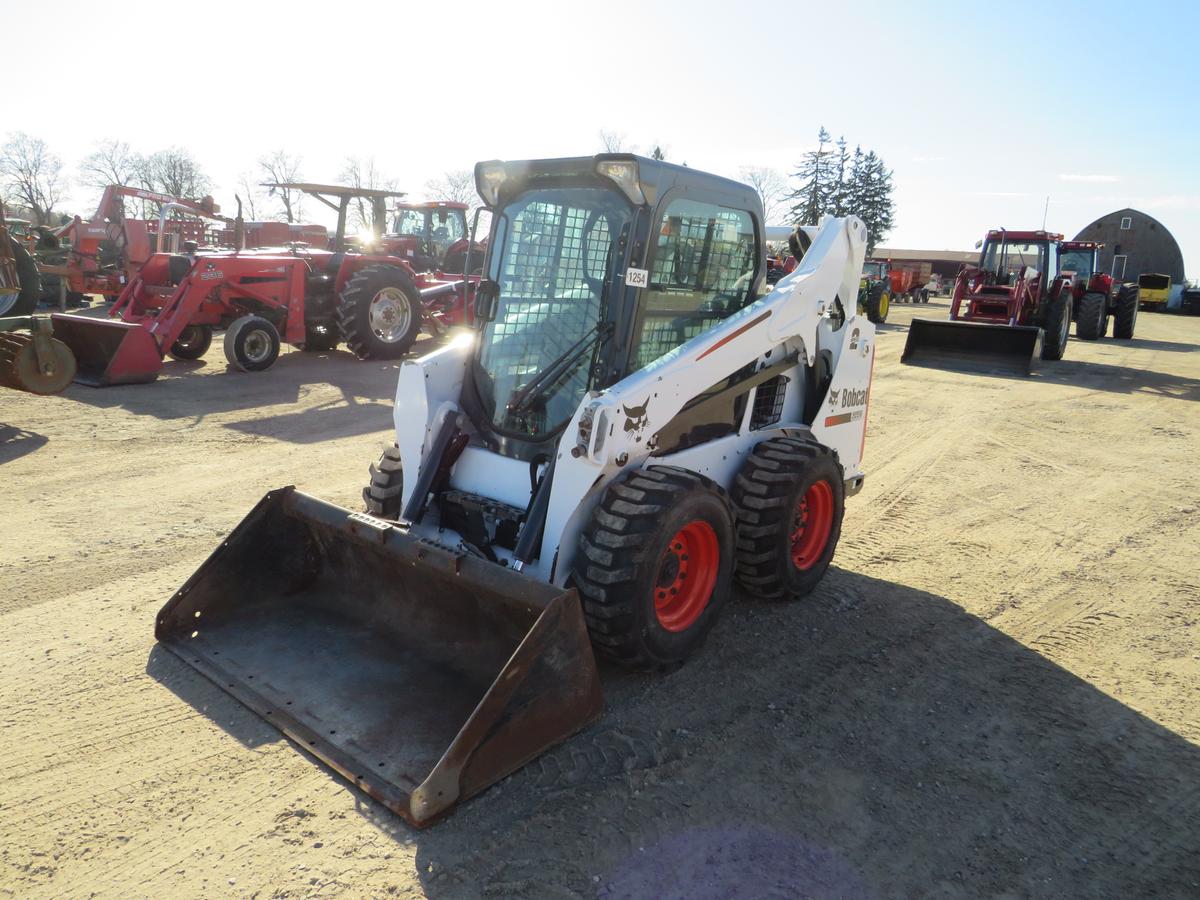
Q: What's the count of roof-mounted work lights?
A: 2